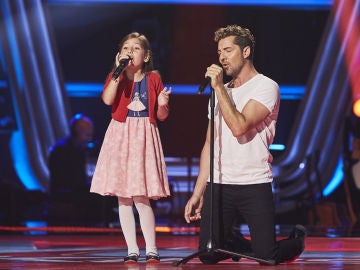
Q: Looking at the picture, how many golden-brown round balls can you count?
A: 0